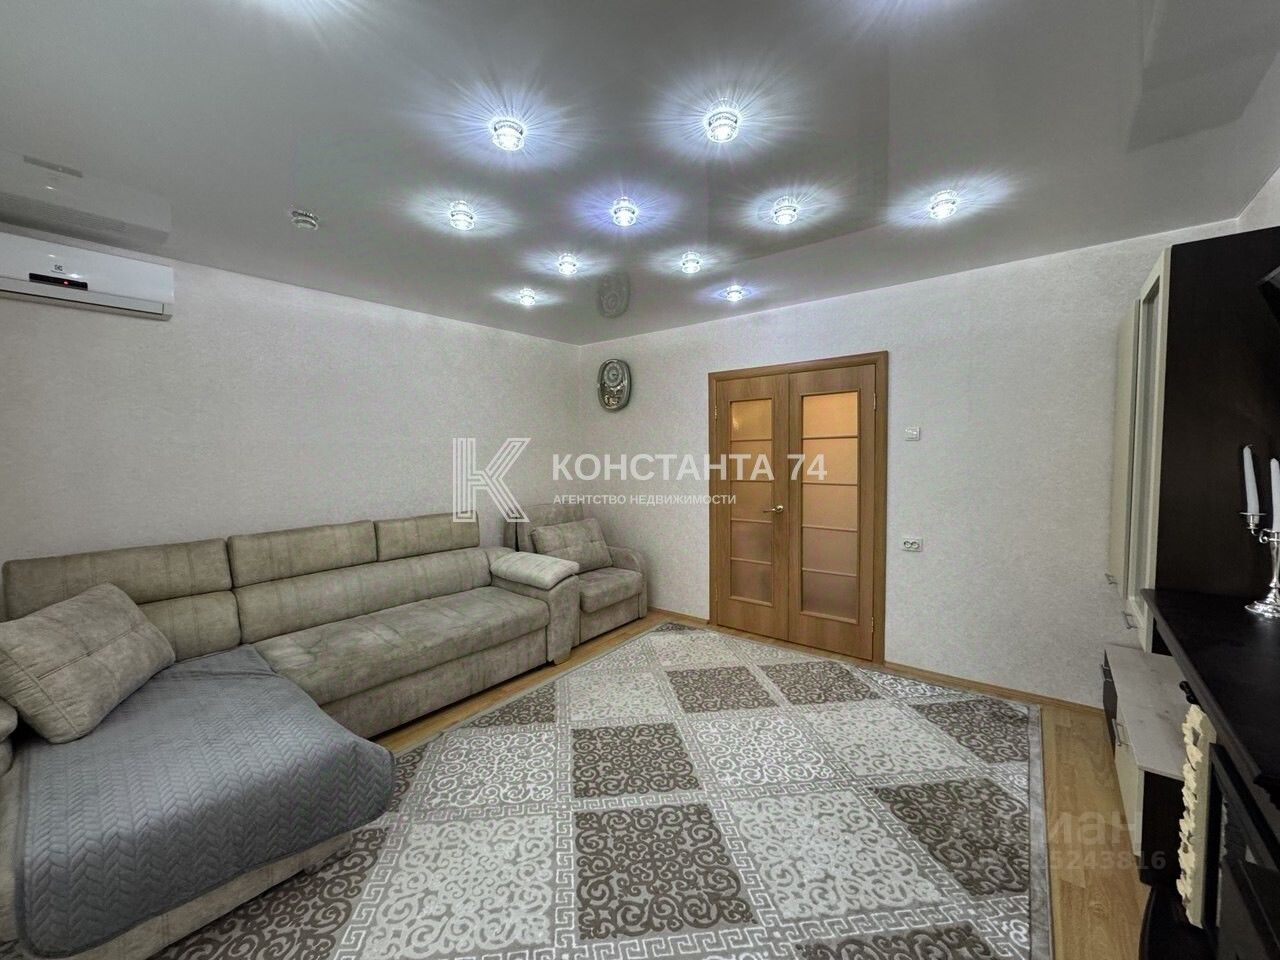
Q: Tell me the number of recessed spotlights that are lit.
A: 10